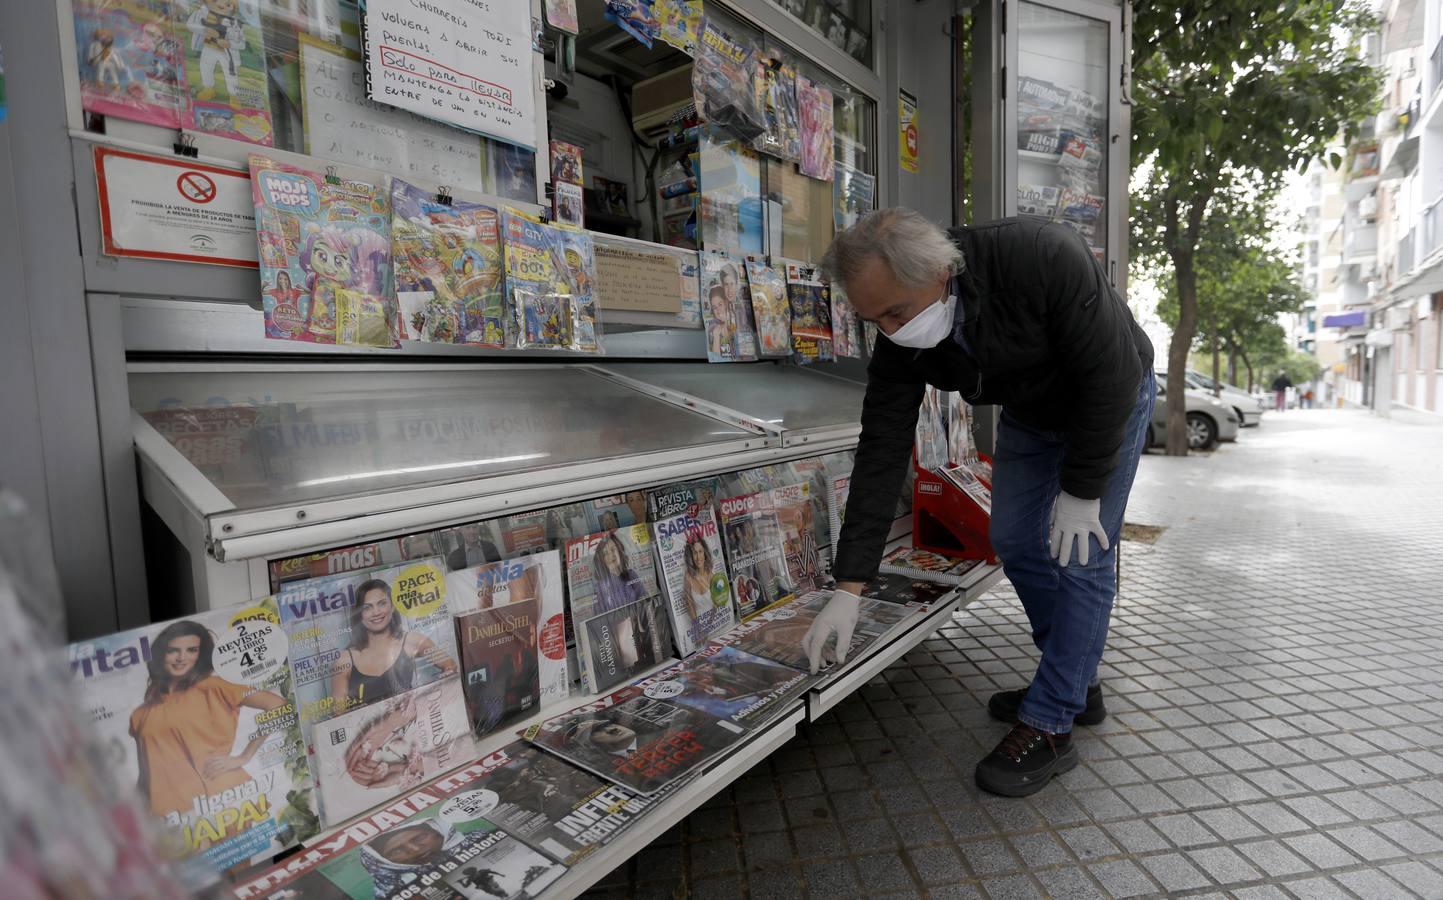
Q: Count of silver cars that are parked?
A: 2